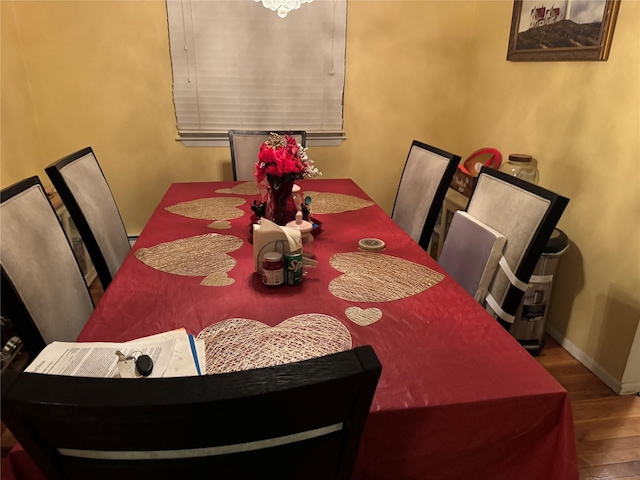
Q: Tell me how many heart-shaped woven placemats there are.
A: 6